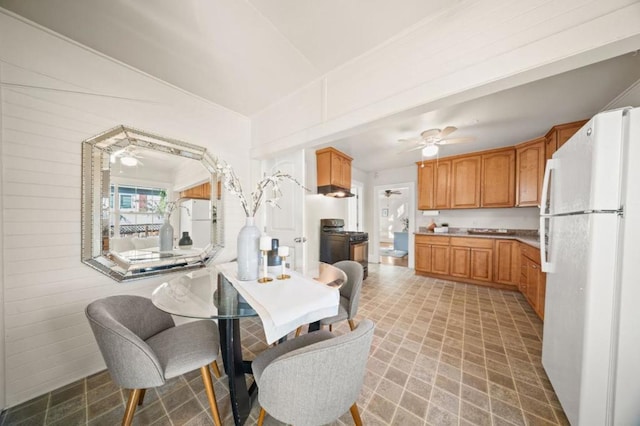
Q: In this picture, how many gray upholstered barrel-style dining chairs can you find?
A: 3